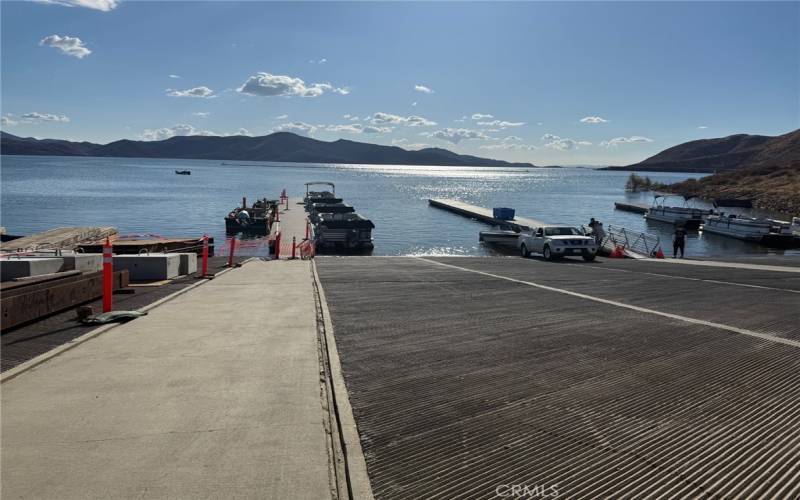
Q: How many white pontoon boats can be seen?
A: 2